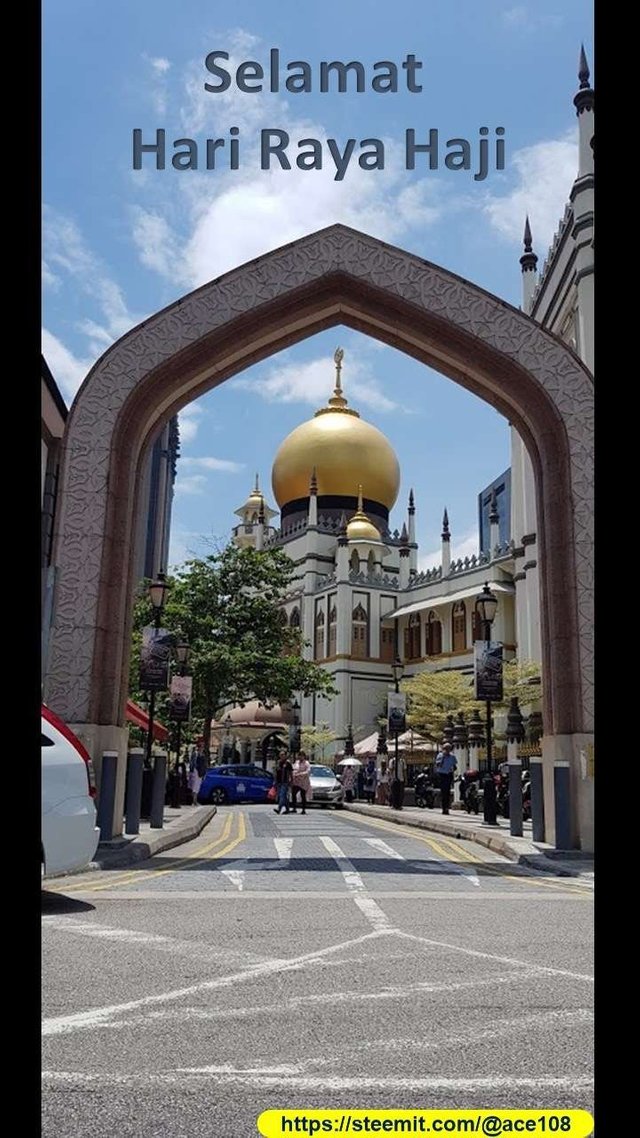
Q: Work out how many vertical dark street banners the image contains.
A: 4